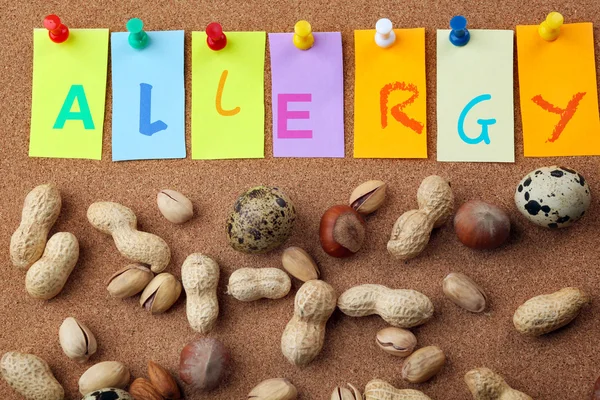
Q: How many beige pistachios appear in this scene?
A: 12